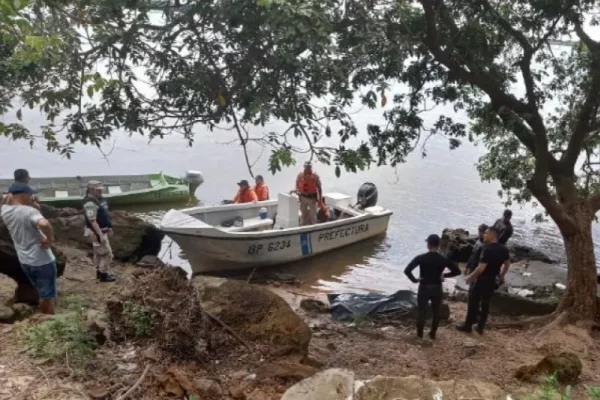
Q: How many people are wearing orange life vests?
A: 3